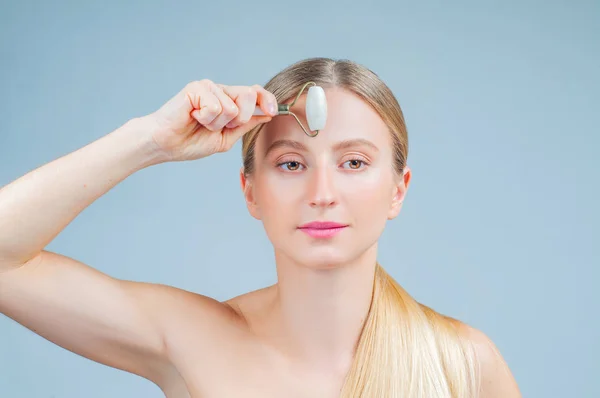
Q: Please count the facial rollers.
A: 1